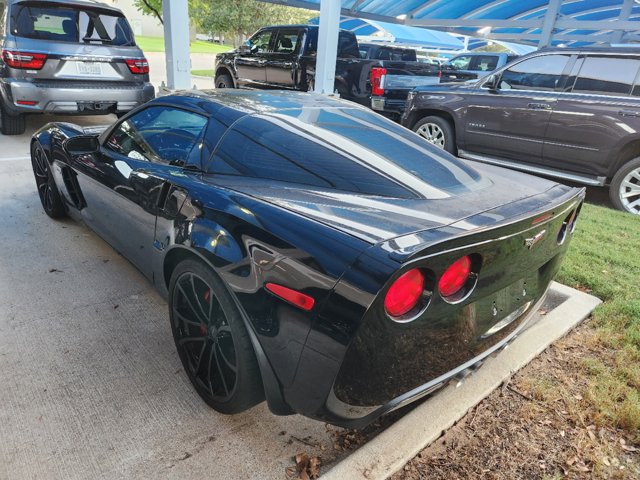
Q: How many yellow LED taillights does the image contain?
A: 0